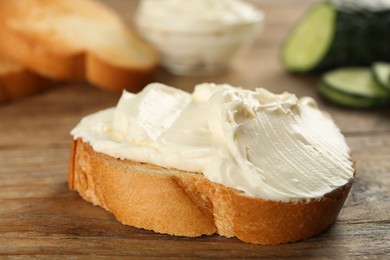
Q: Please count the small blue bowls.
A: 0